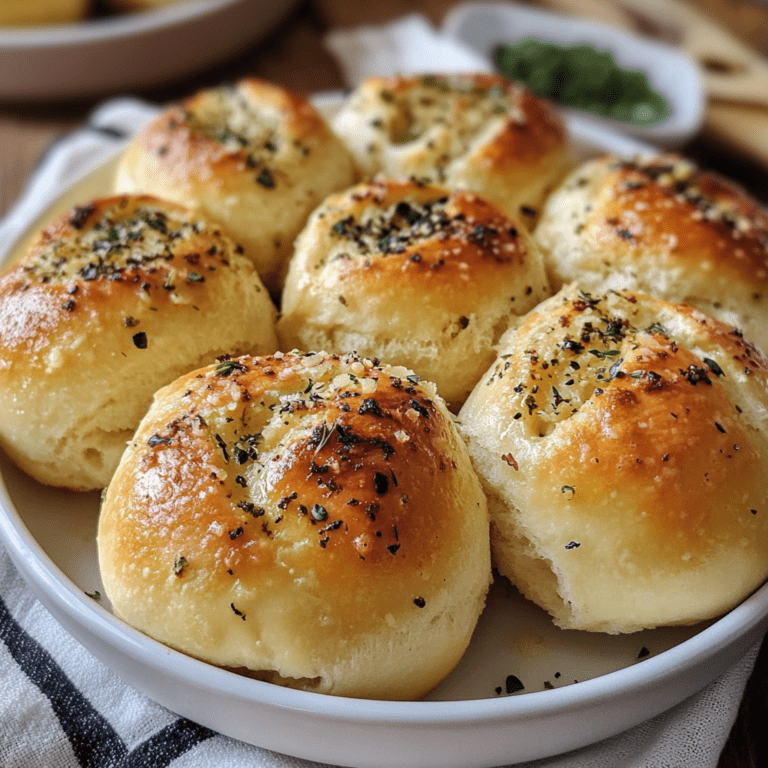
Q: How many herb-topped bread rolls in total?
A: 7